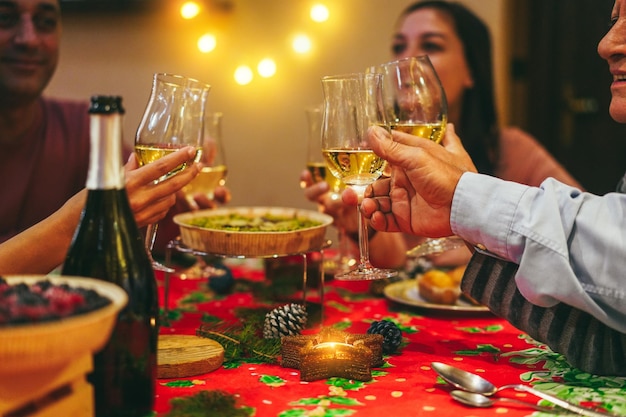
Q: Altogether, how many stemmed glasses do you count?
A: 5